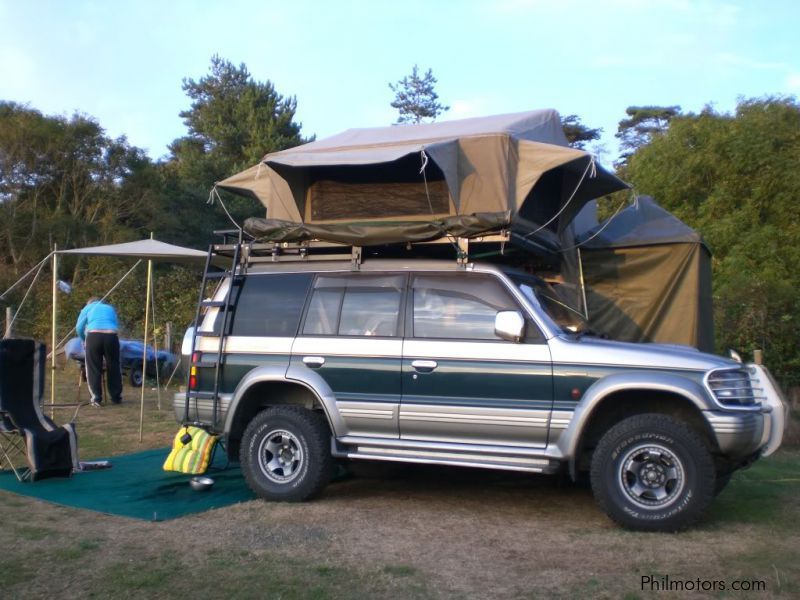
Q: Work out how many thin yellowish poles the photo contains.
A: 2